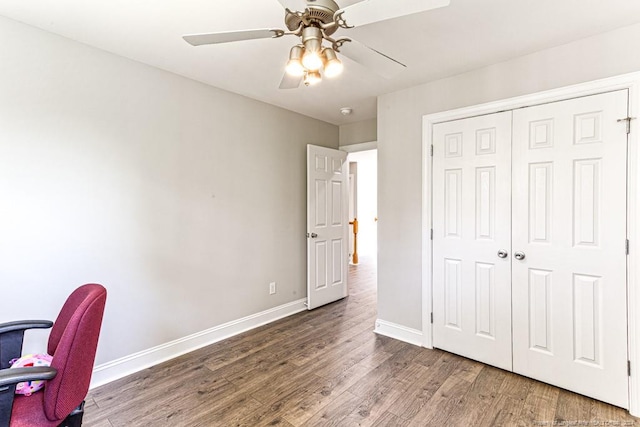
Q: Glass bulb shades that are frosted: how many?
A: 4